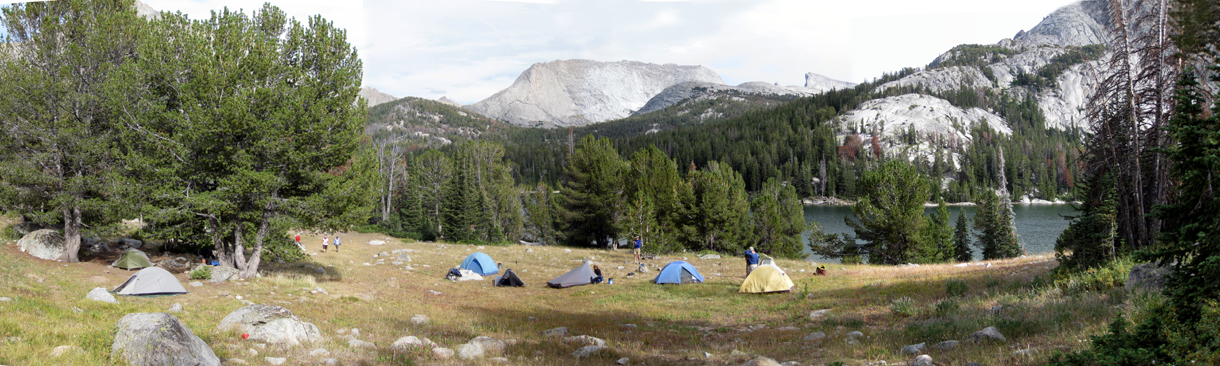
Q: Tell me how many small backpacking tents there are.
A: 7